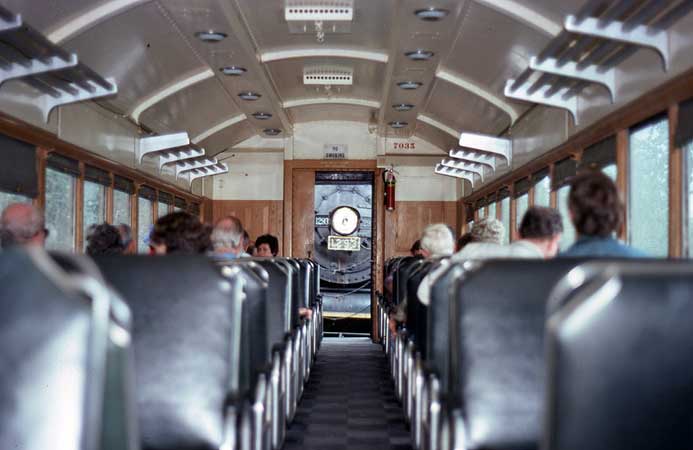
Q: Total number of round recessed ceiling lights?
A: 10